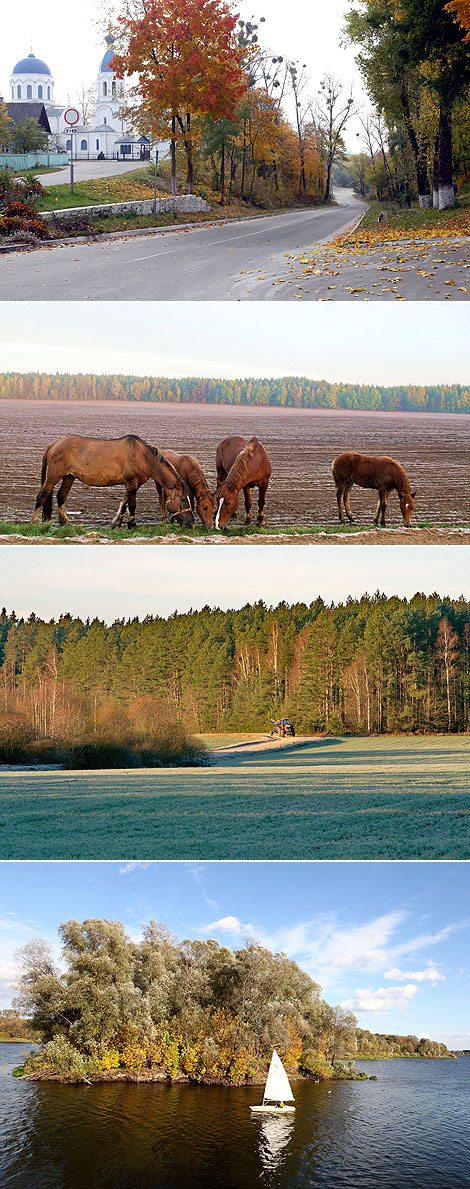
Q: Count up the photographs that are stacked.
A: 4